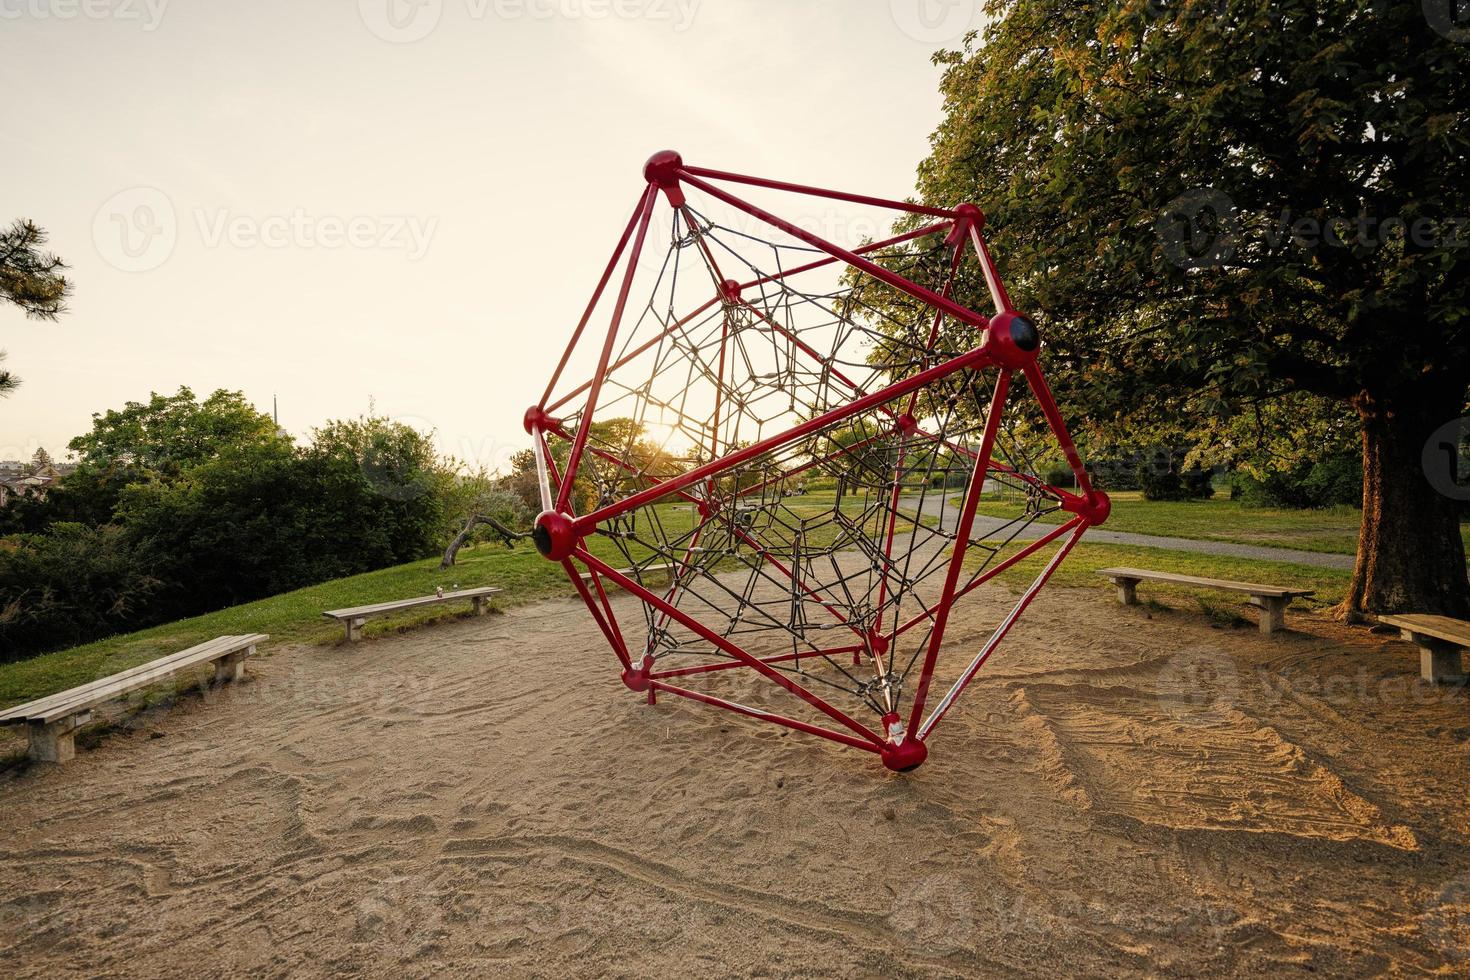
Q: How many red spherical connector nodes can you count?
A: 12